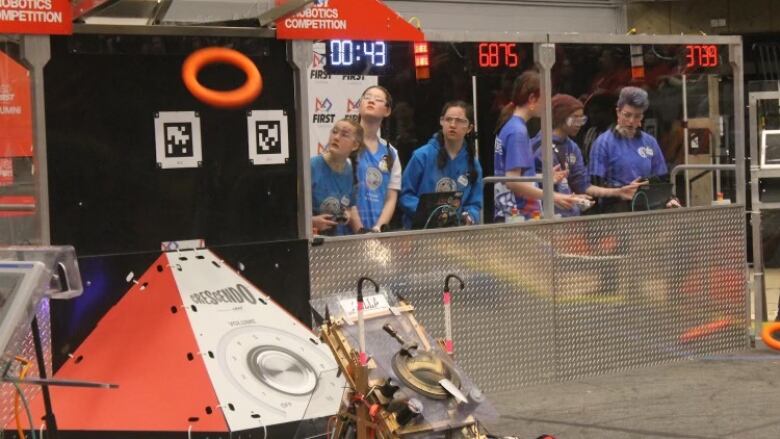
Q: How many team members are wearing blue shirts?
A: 6